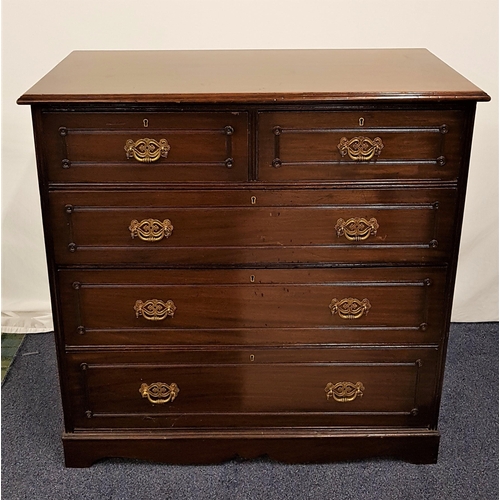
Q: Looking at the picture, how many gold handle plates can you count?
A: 8